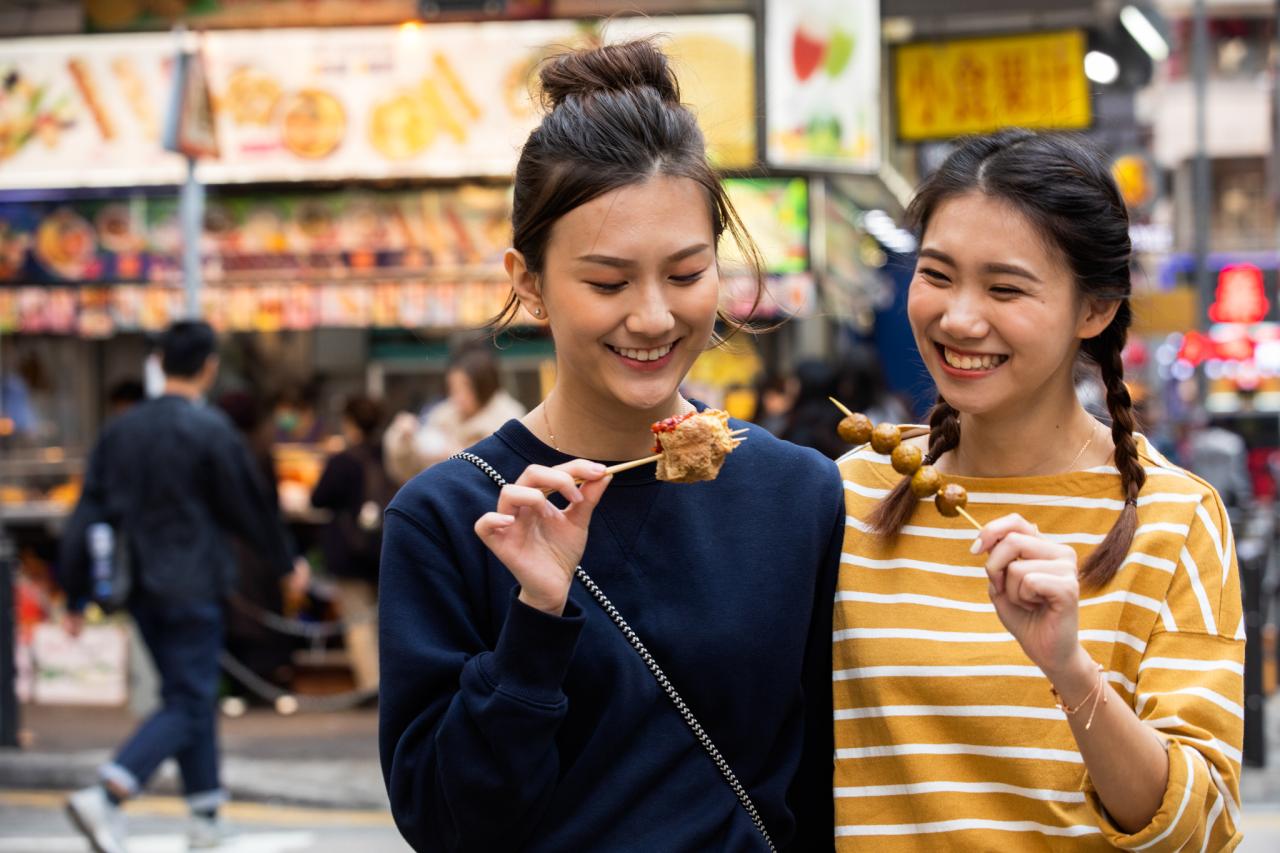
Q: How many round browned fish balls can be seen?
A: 5